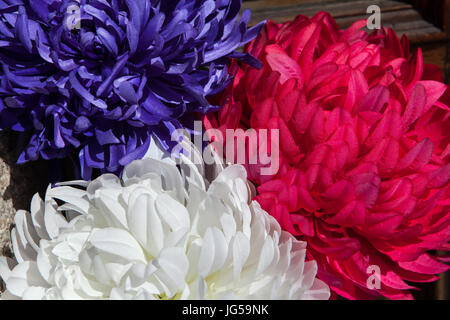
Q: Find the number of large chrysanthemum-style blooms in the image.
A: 3